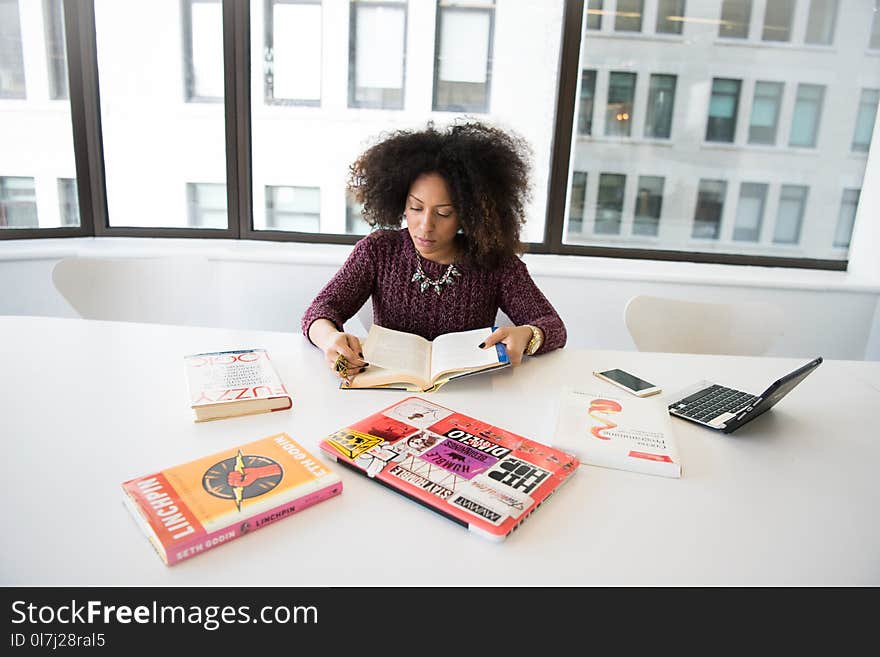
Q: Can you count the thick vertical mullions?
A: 3